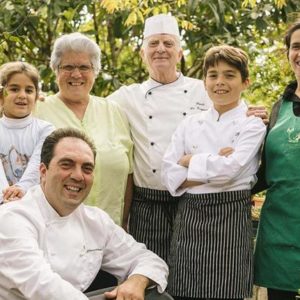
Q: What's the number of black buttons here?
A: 6